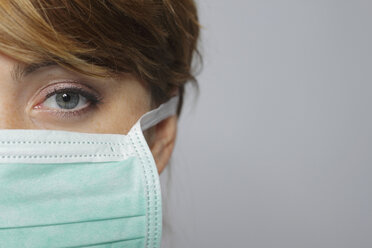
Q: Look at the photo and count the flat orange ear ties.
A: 0